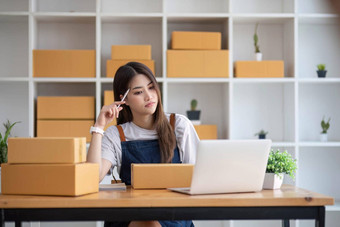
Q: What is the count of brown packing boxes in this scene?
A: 13